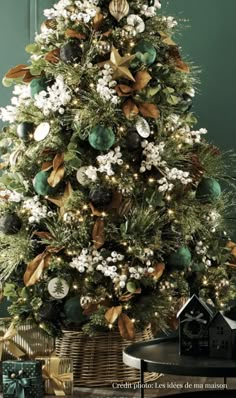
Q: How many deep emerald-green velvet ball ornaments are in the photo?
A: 7